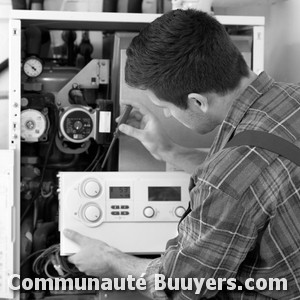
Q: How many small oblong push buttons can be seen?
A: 4